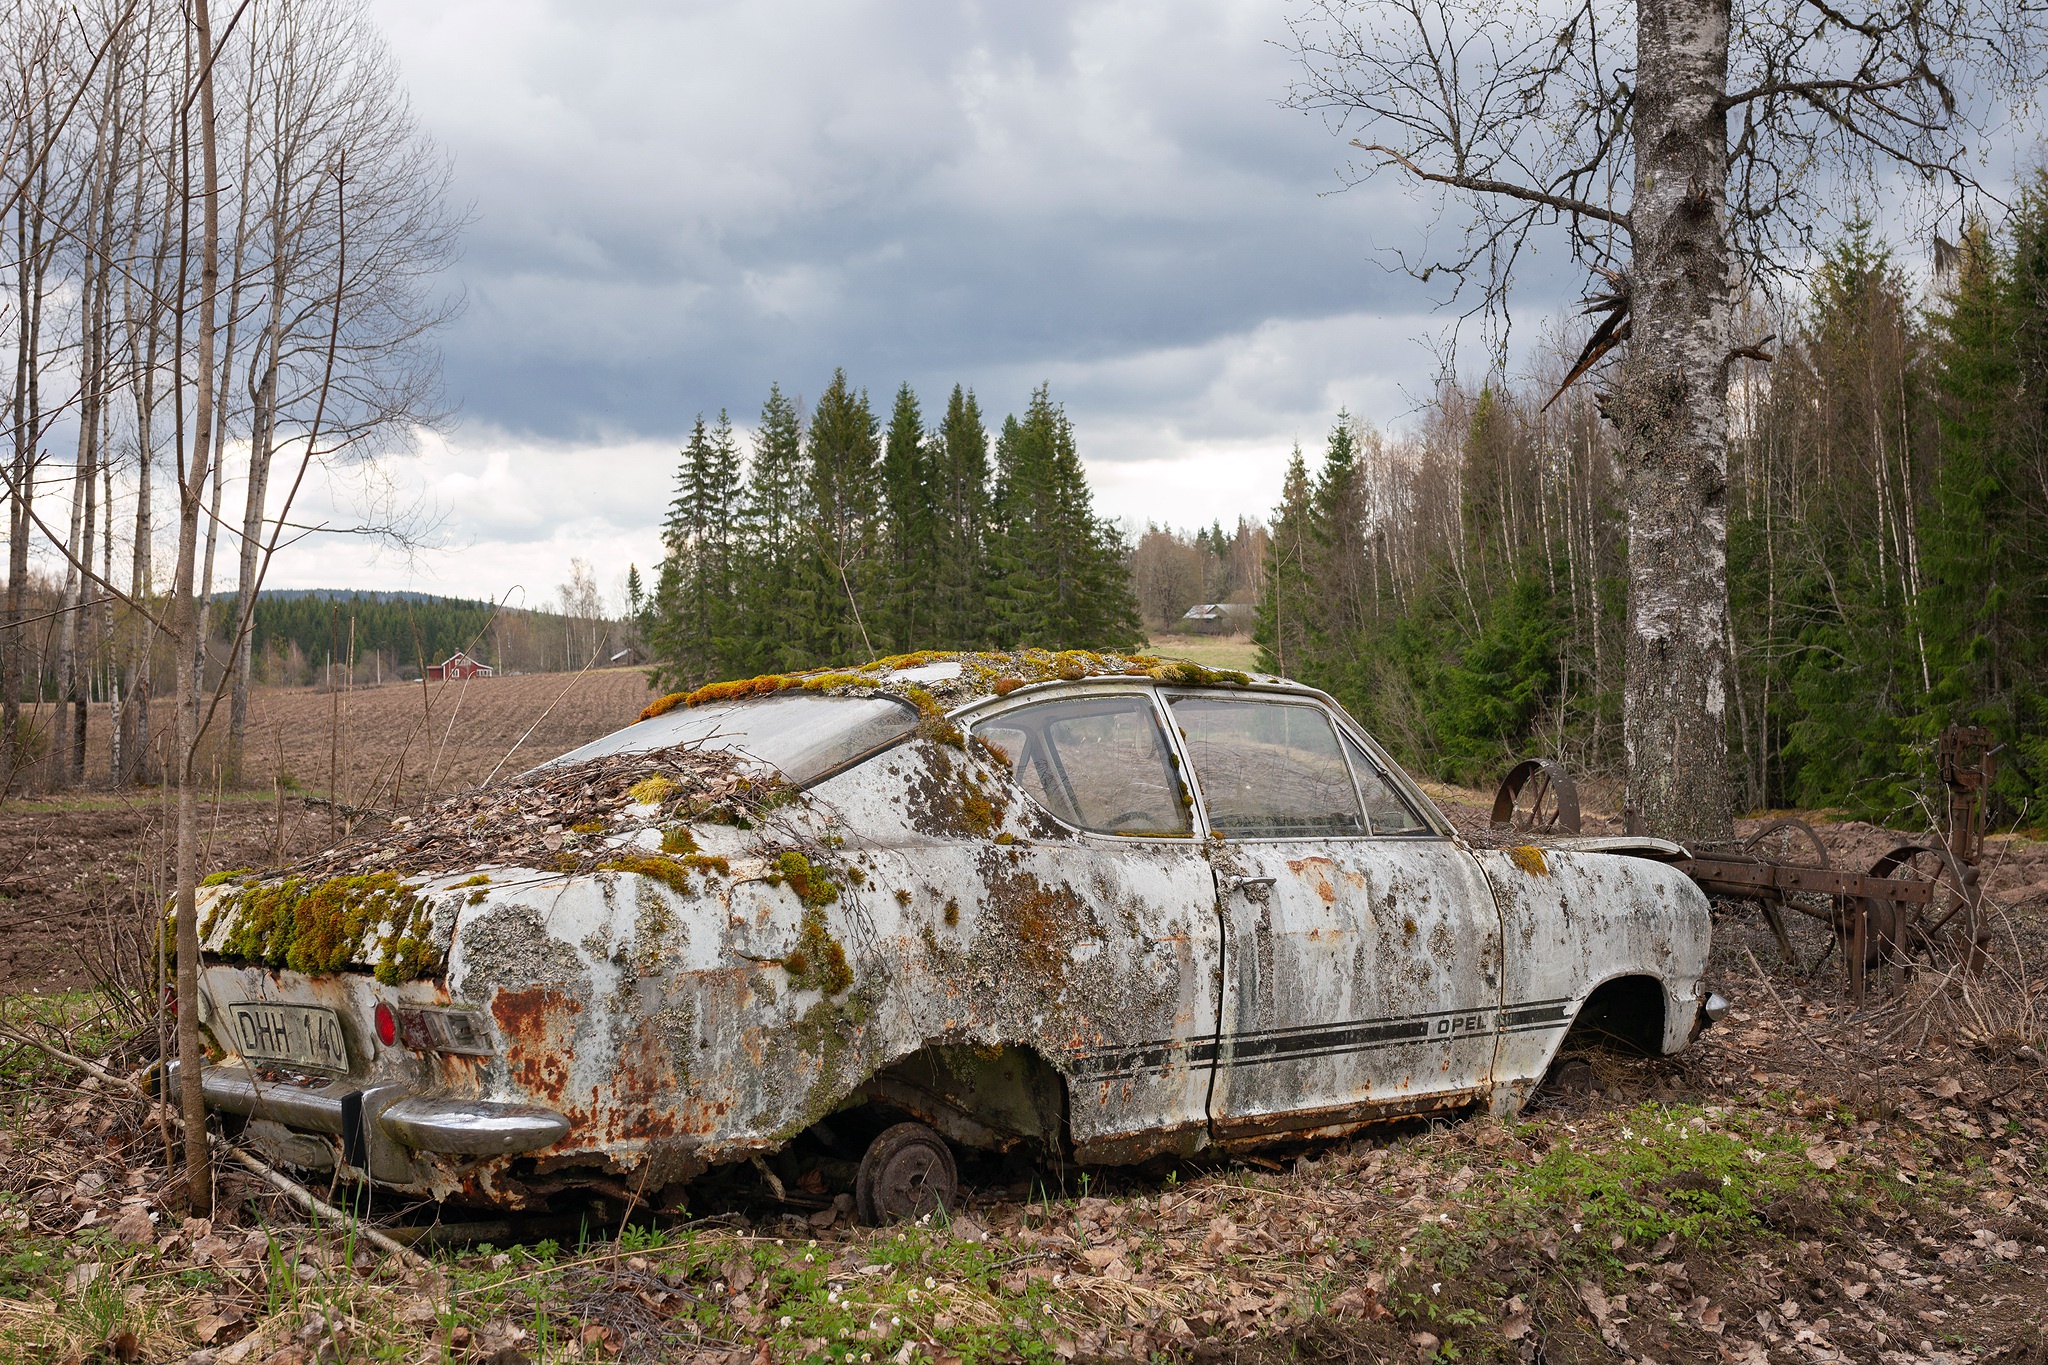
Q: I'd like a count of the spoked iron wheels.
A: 2